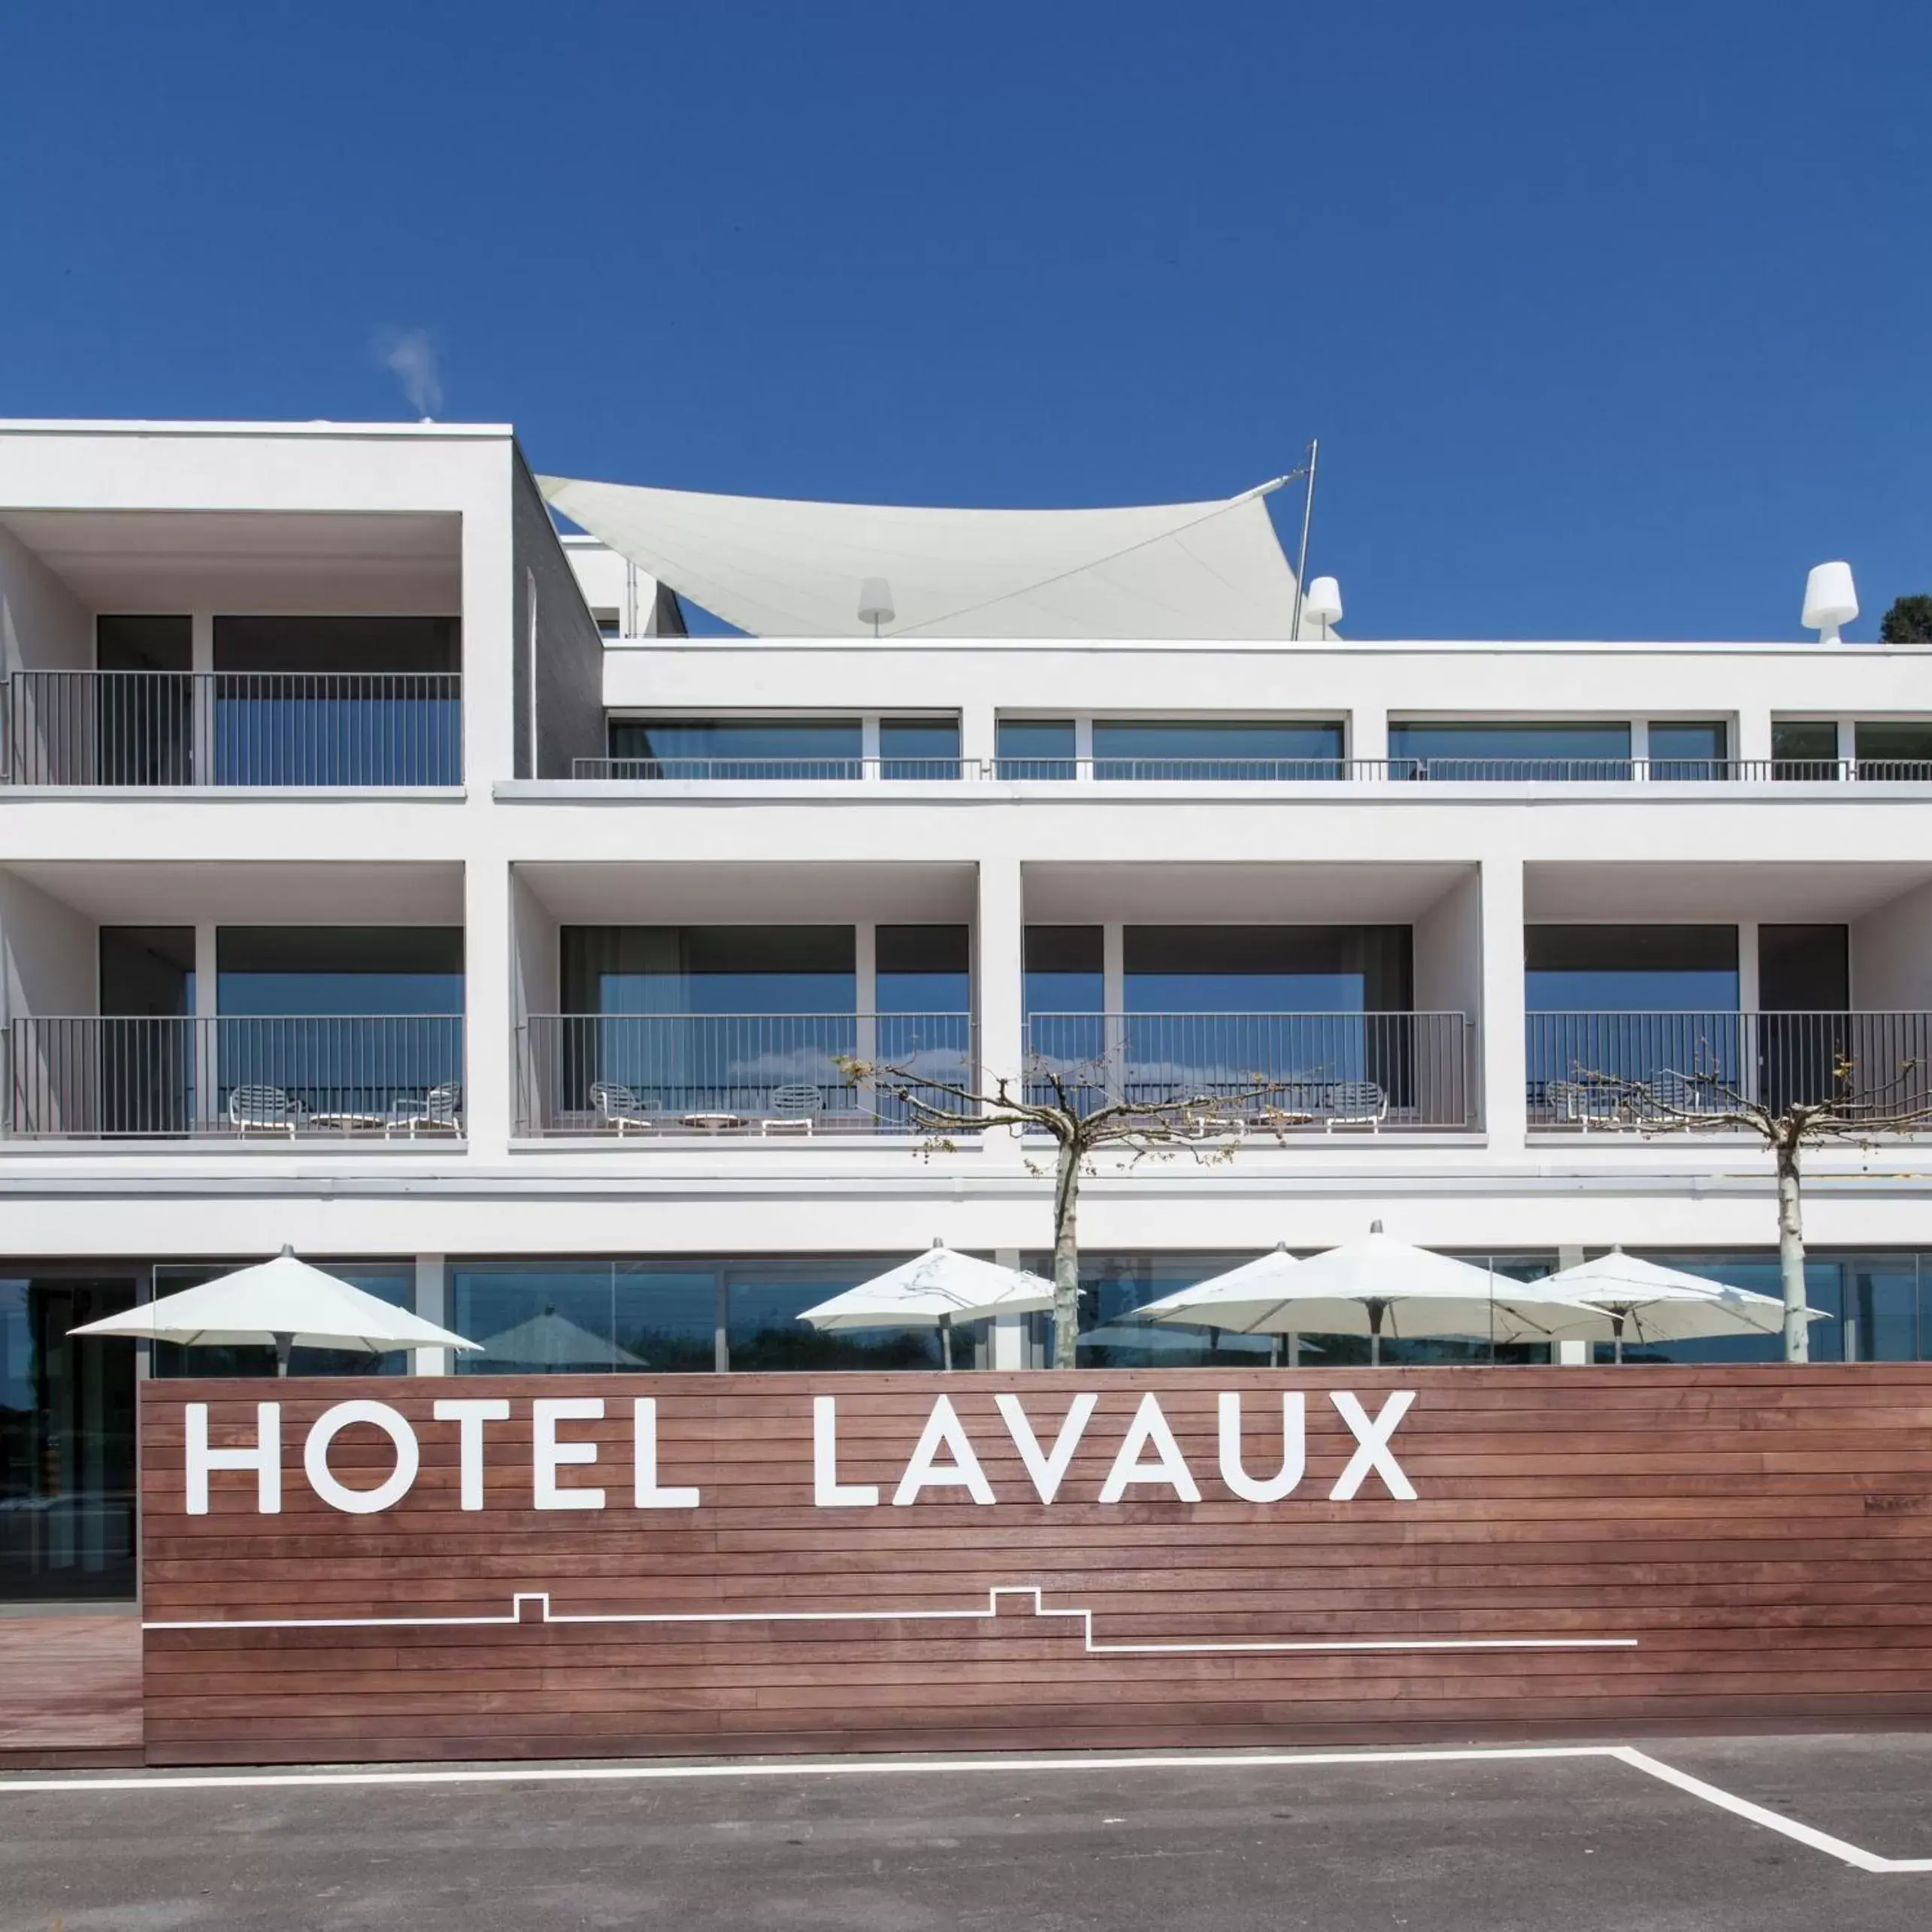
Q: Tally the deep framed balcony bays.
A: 5